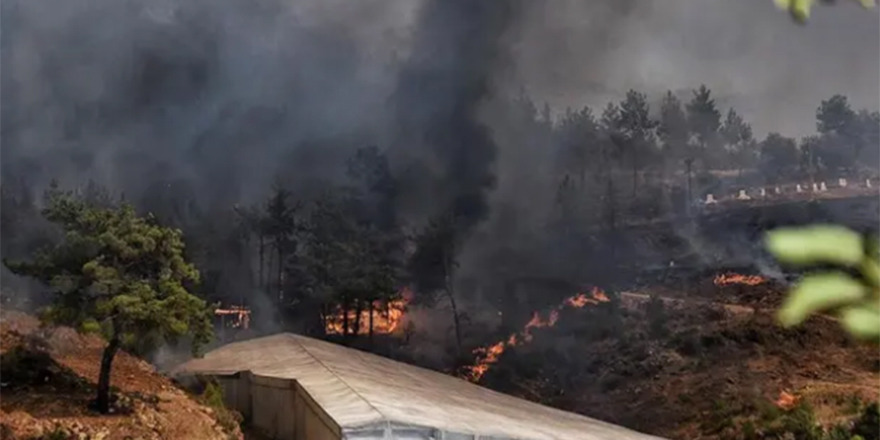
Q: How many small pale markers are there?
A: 9